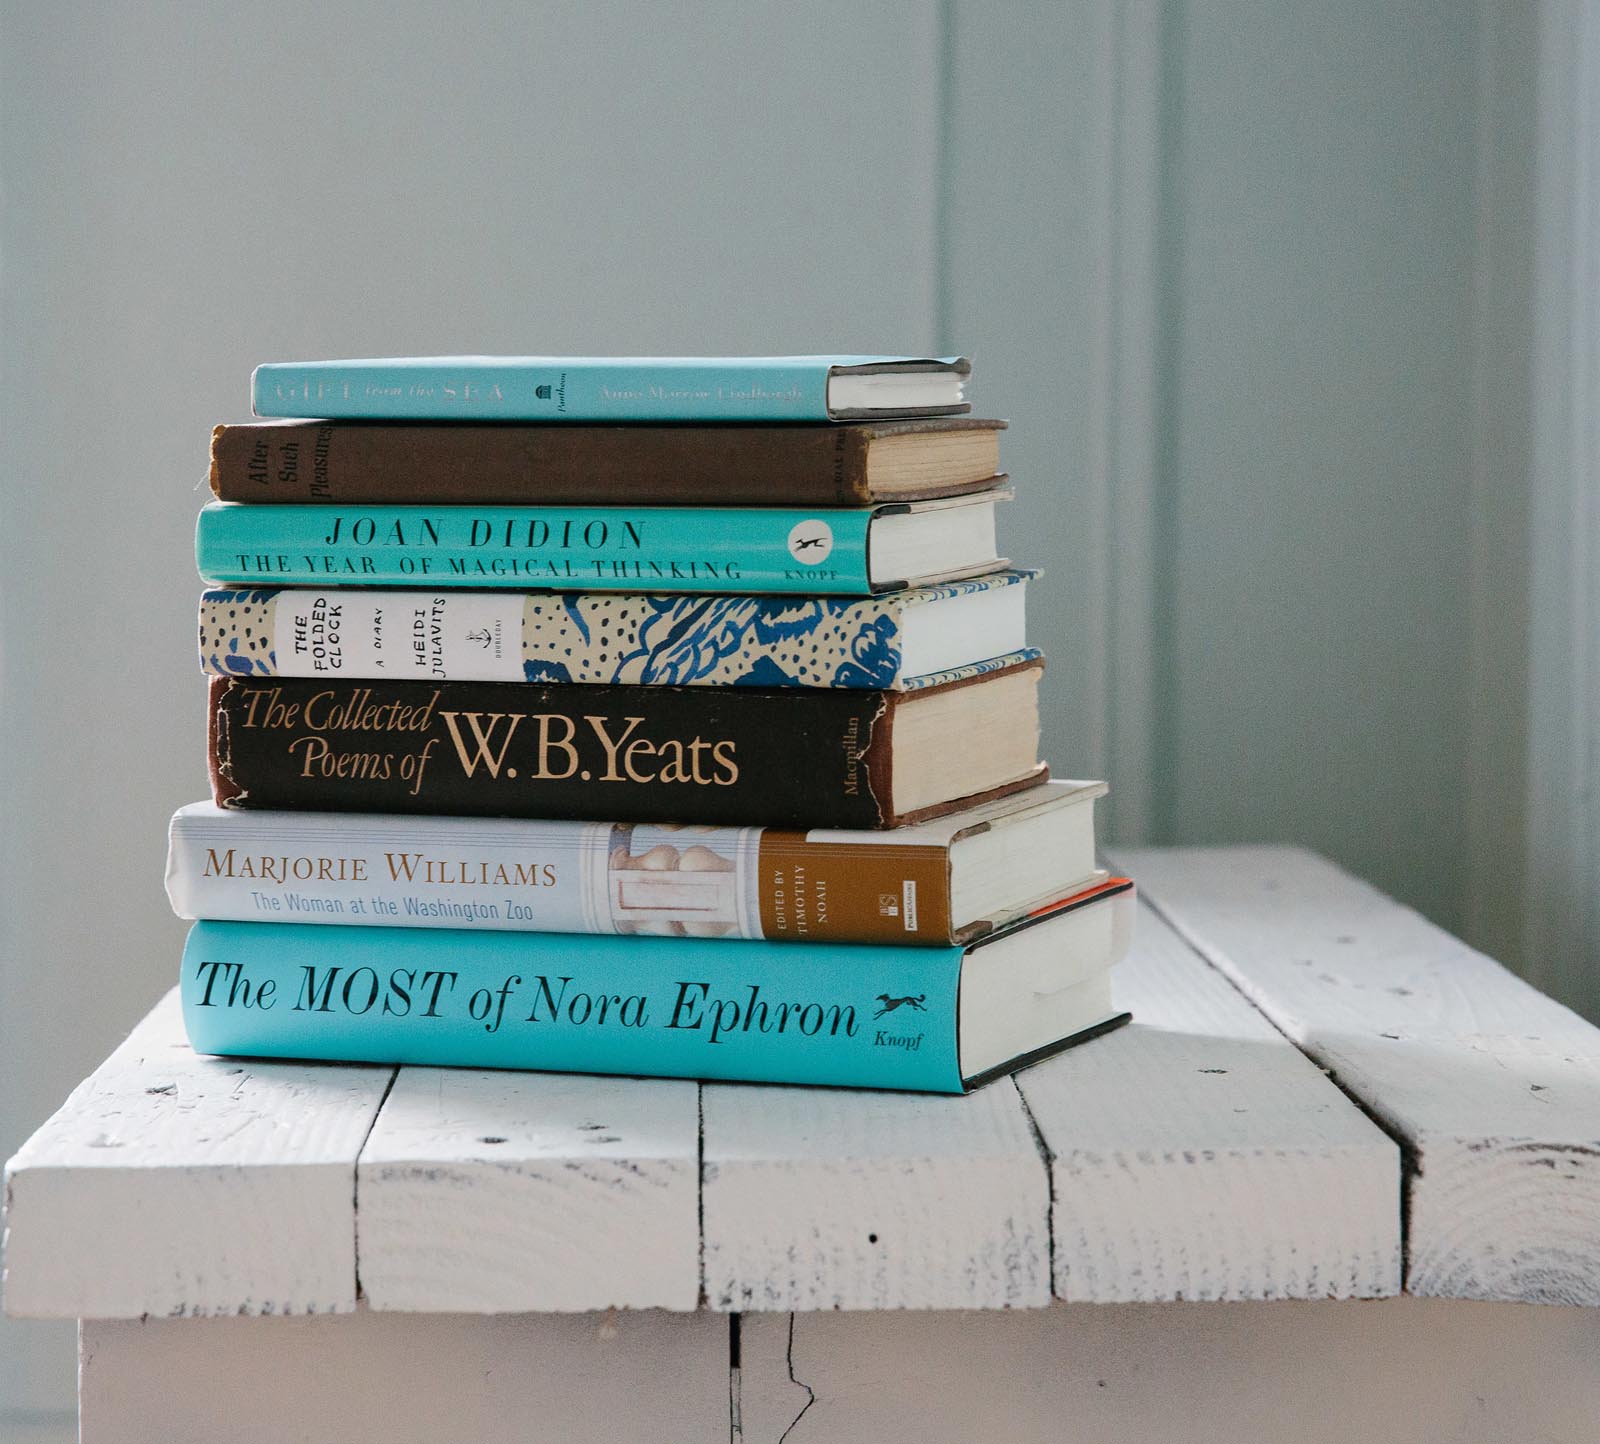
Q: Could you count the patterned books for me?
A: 1